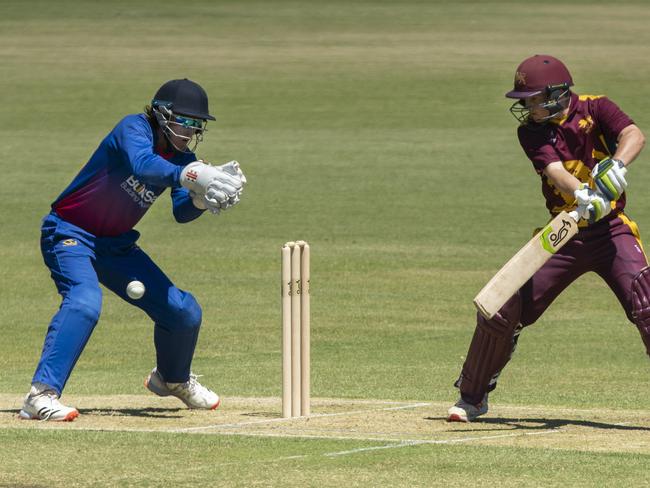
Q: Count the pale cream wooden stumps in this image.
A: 3